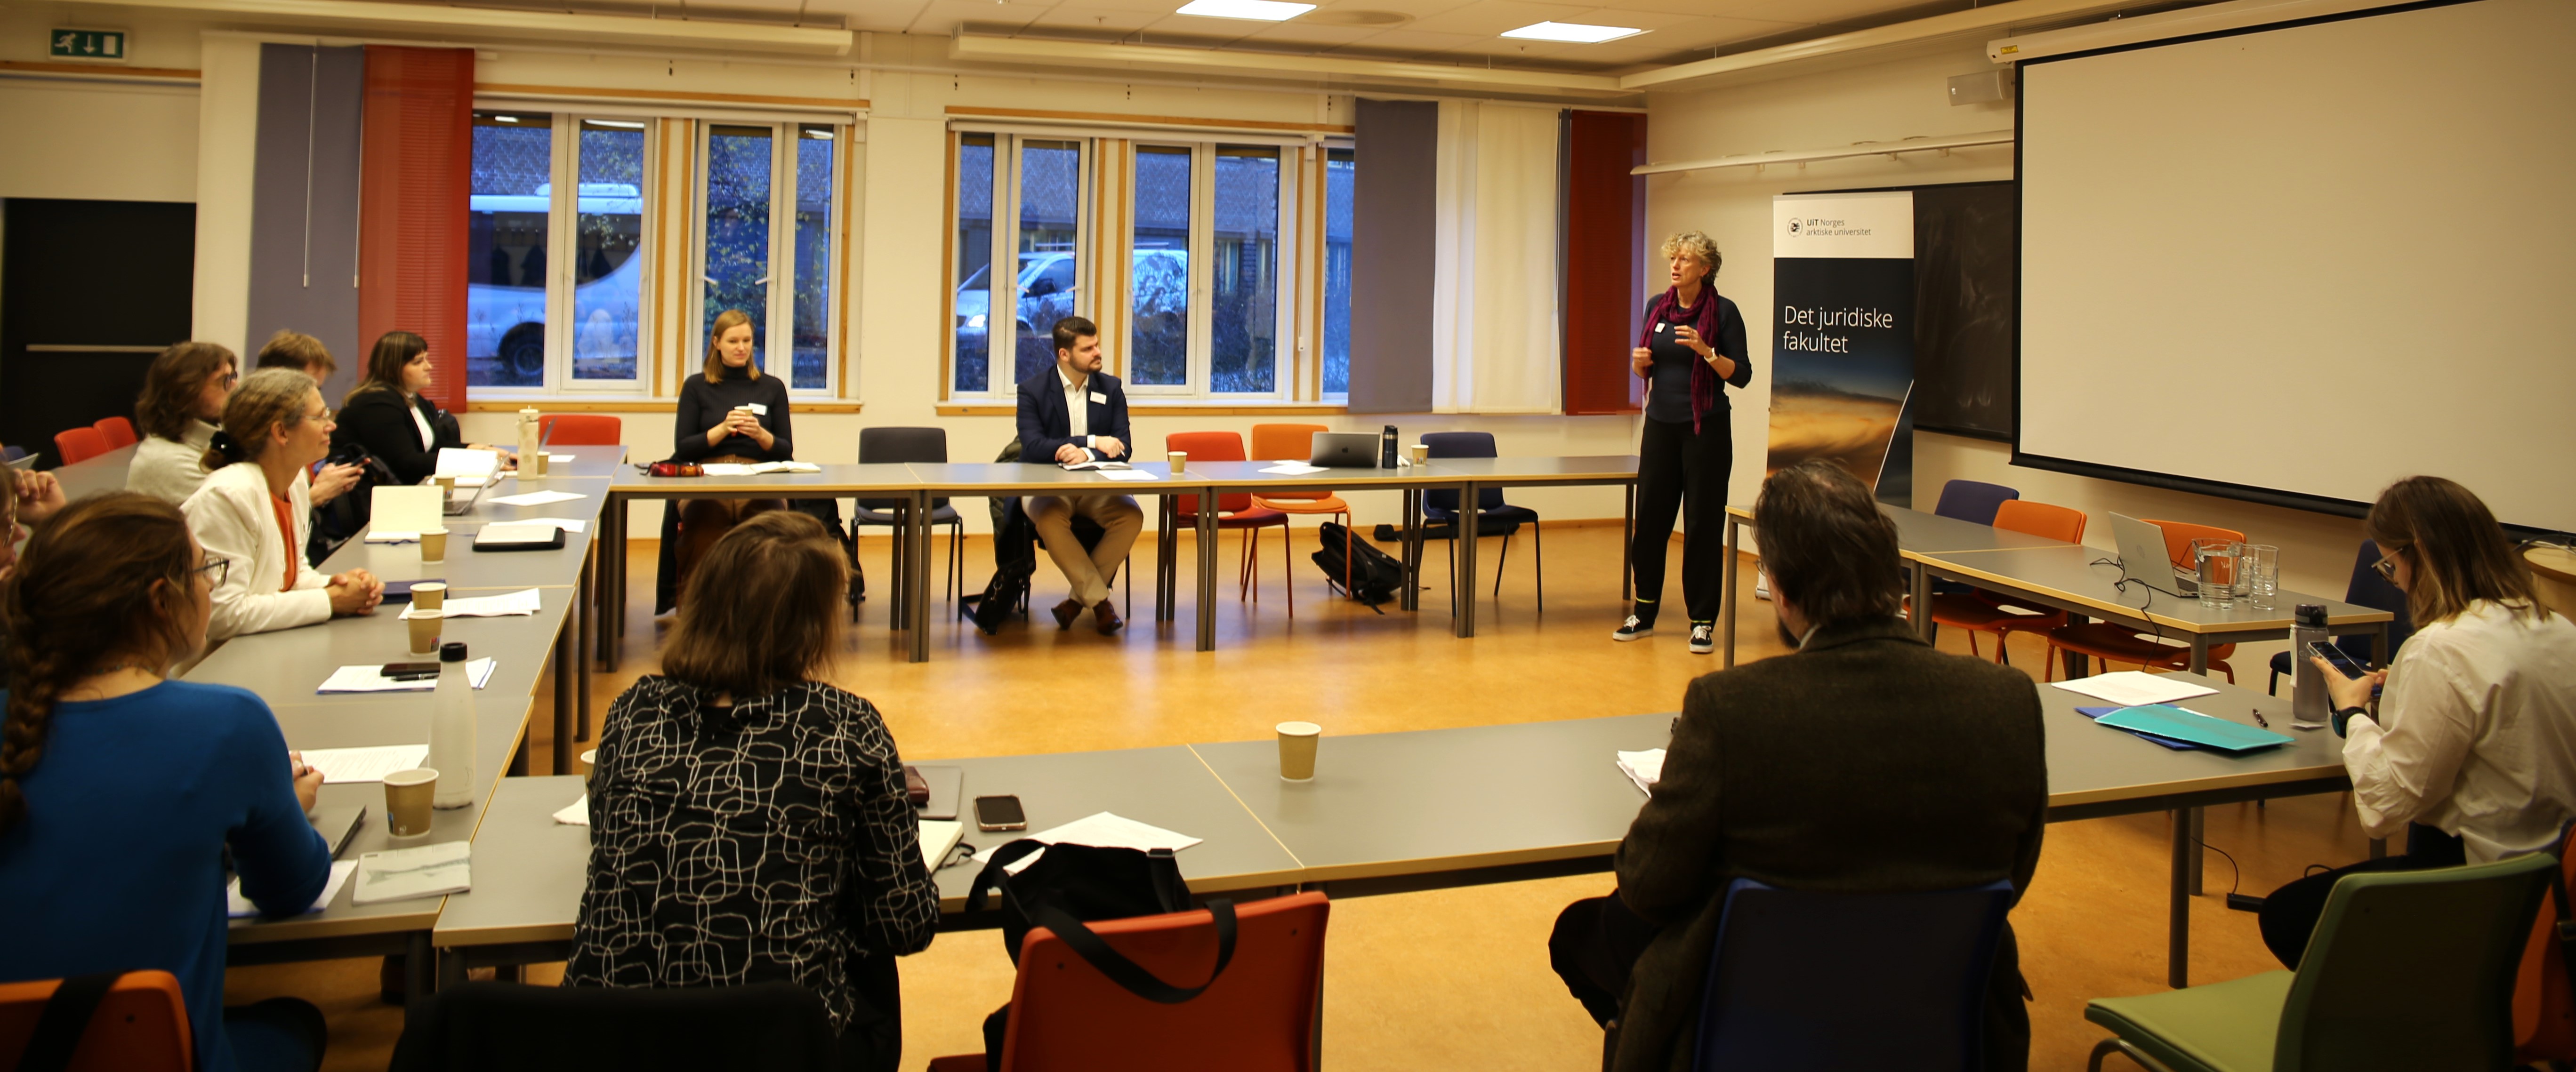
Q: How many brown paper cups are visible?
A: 11